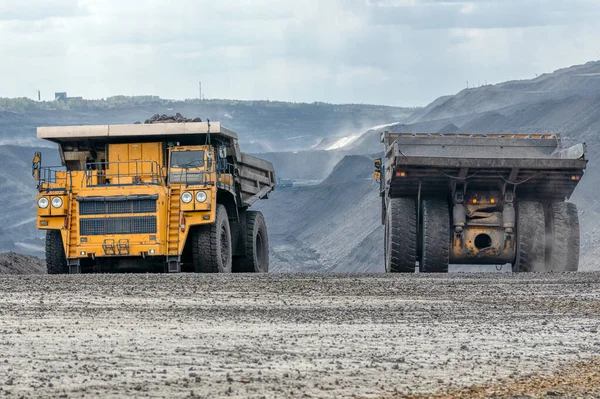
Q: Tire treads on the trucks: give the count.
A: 7